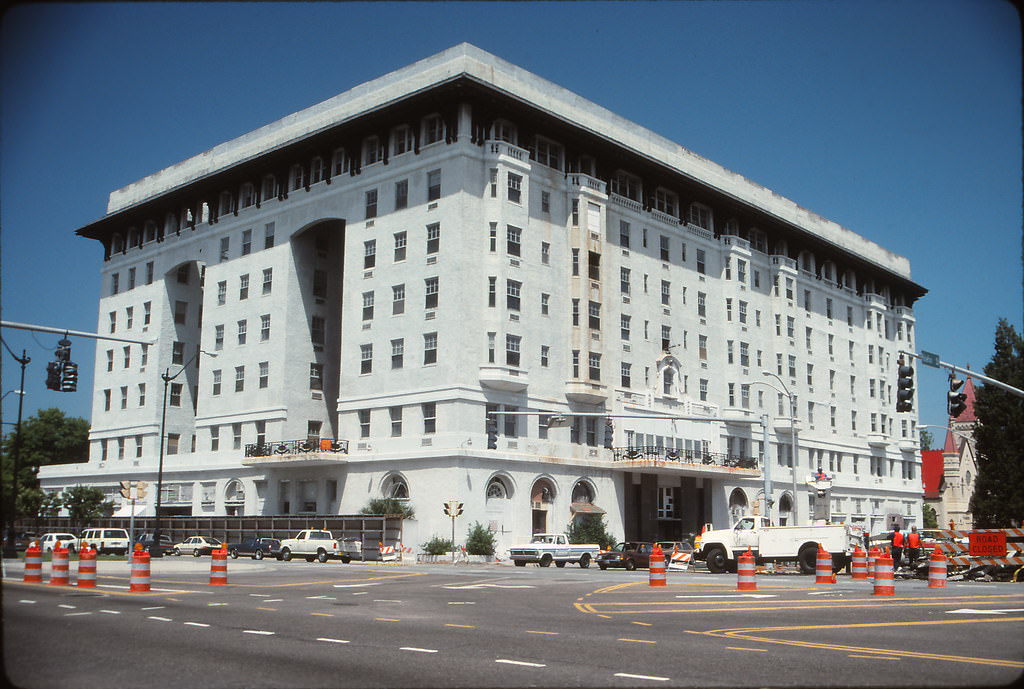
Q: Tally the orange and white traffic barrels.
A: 12